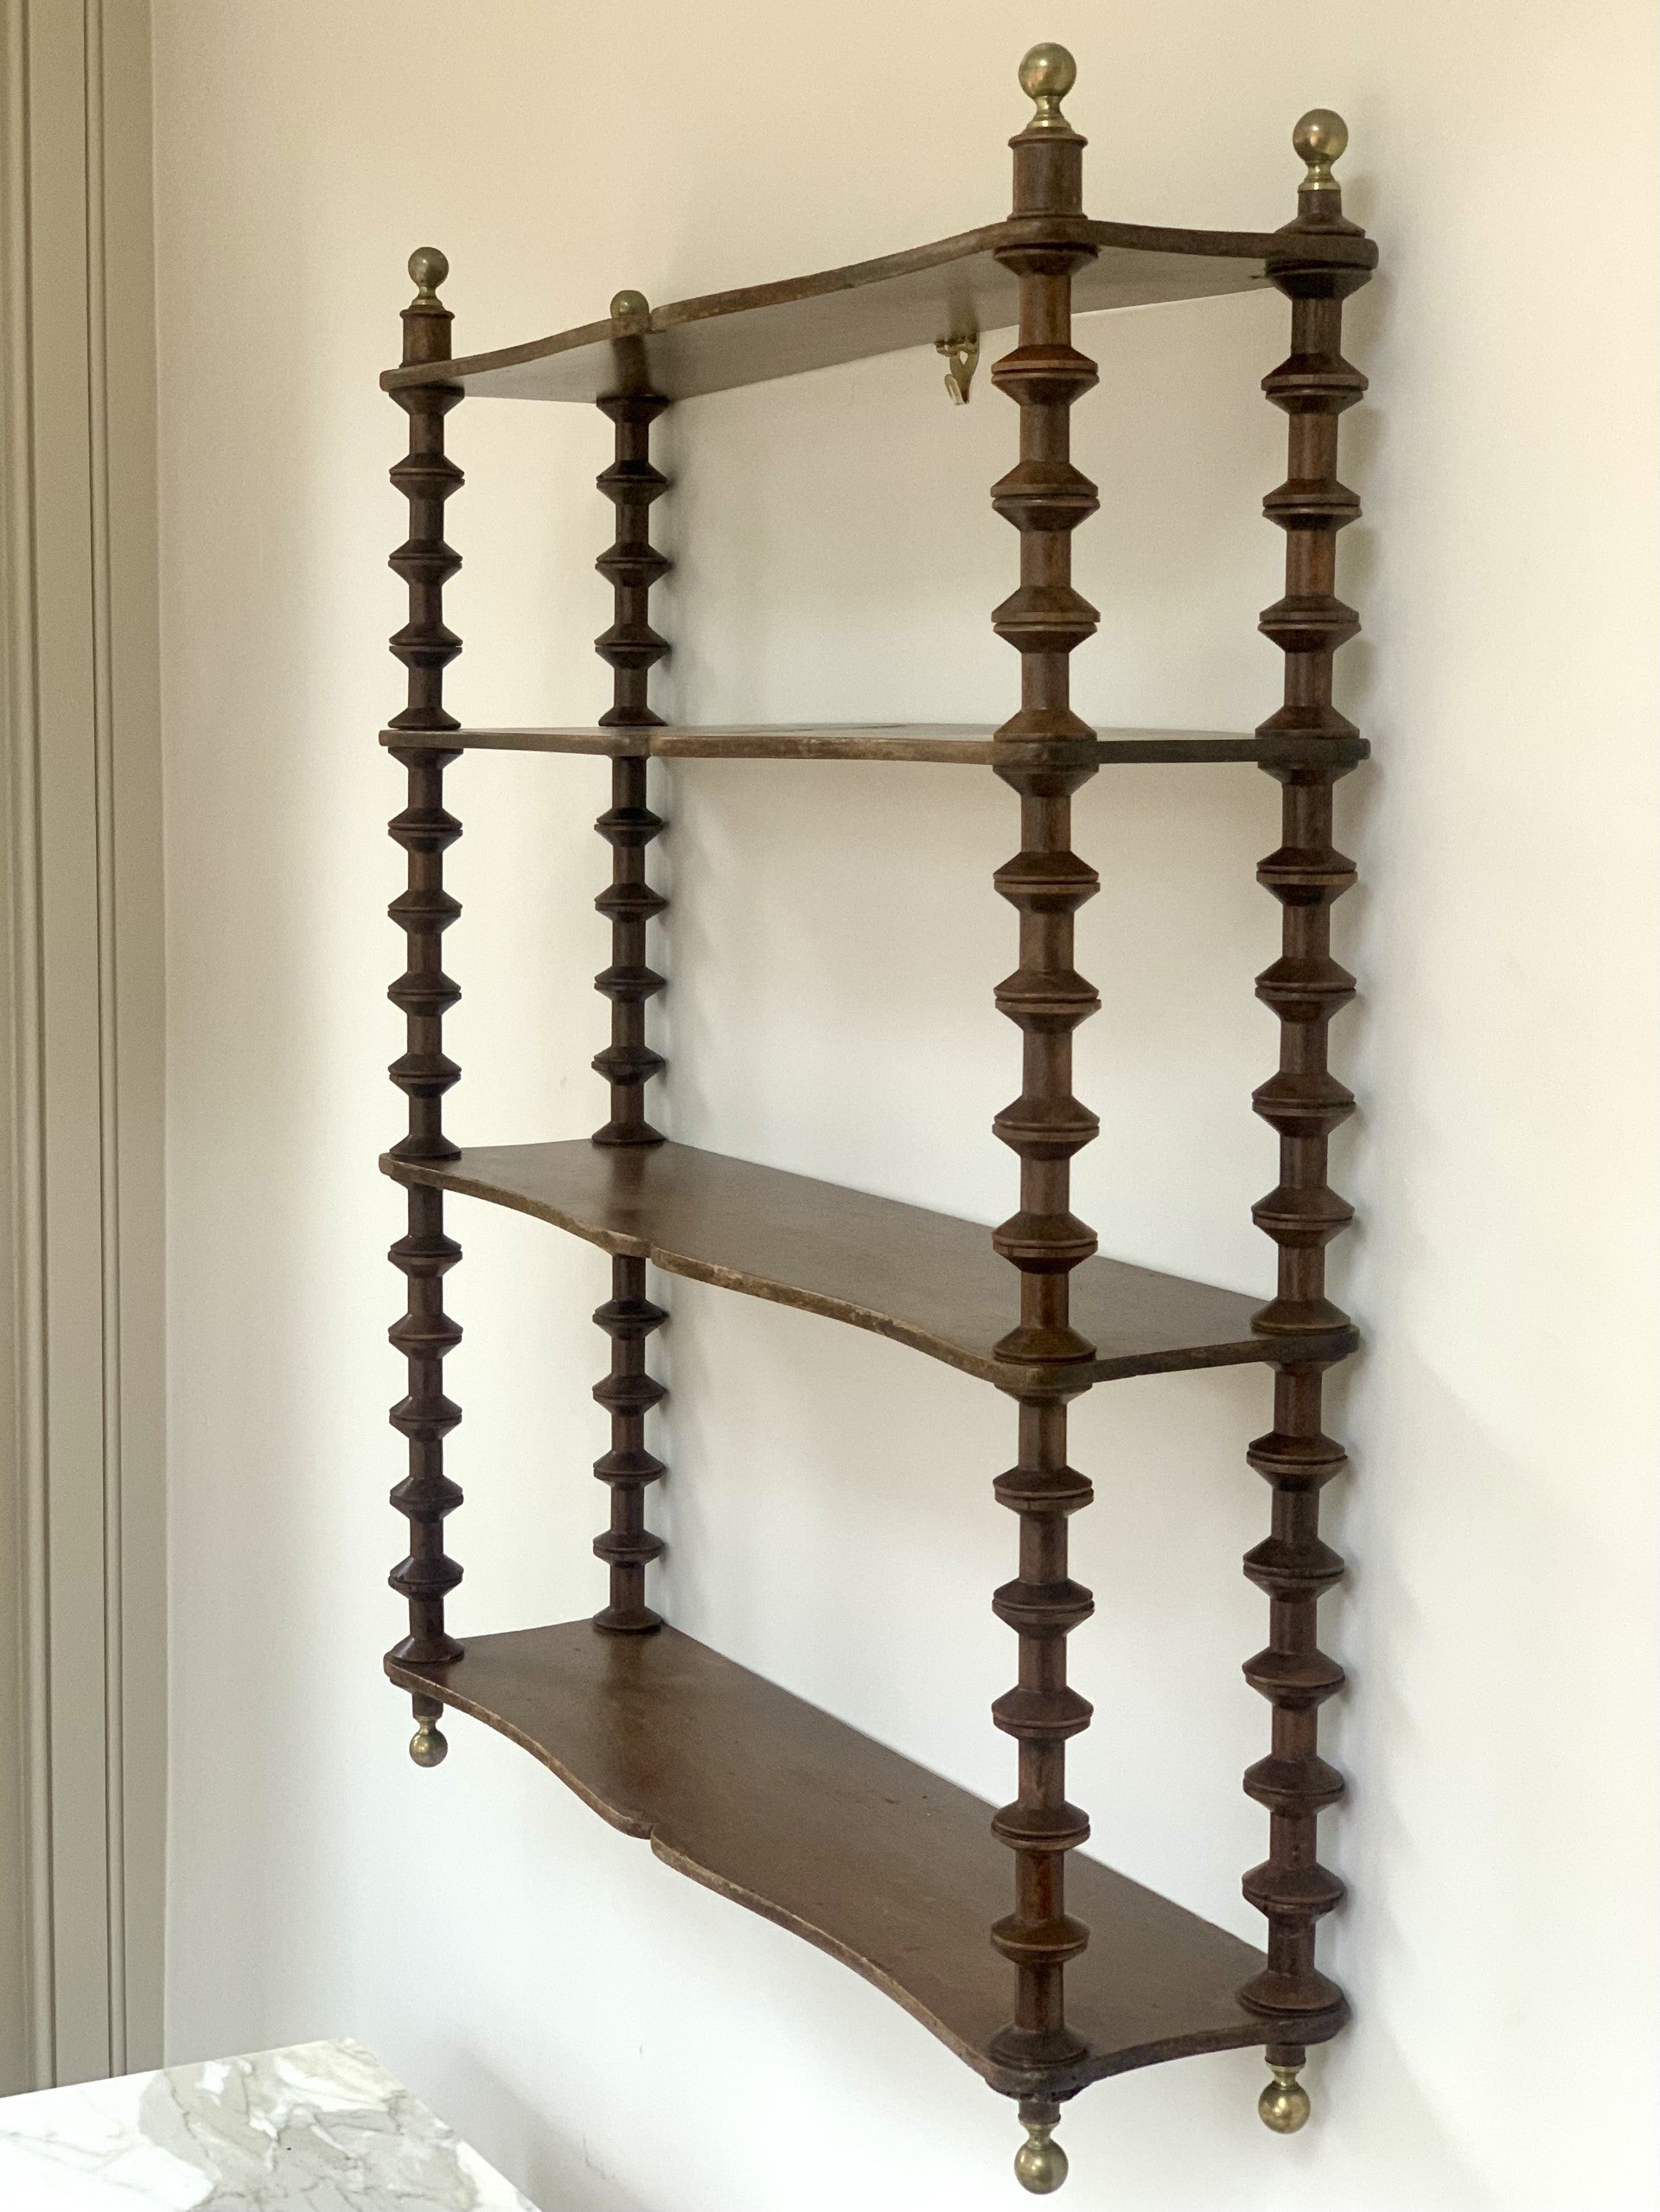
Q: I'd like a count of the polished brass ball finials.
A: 7